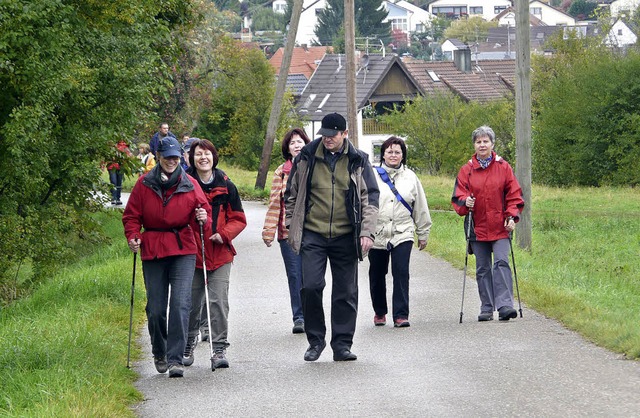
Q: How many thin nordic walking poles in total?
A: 4